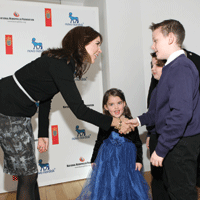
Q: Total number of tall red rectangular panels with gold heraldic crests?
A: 3